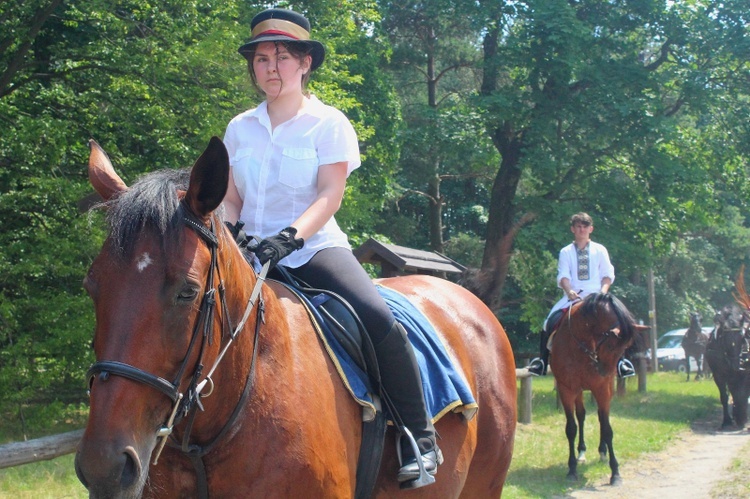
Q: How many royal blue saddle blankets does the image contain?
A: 1